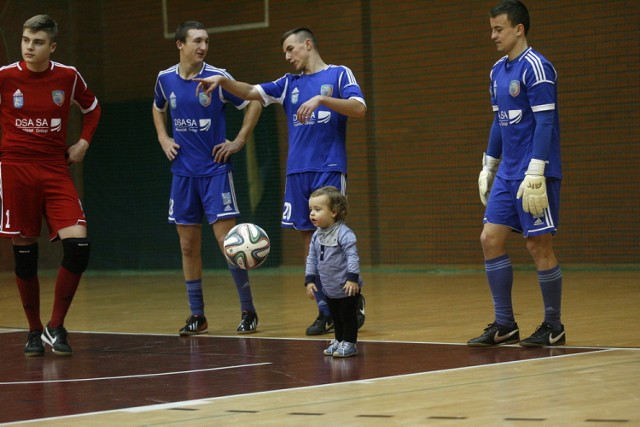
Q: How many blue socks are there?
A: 5